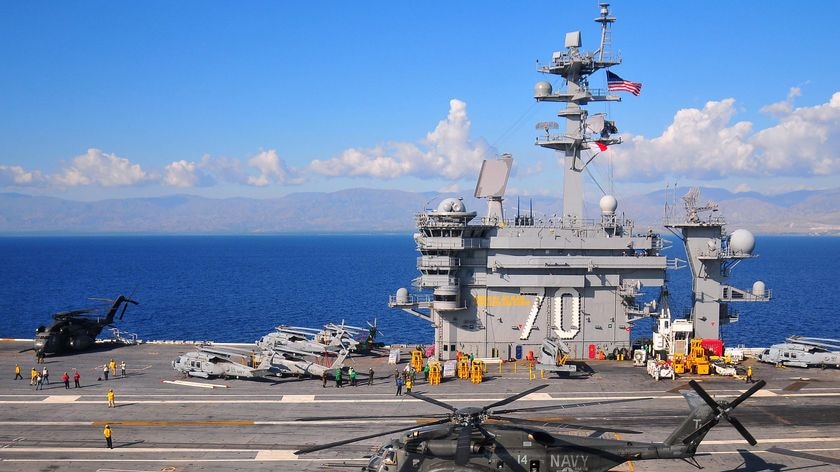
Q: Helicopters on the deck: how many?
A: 7